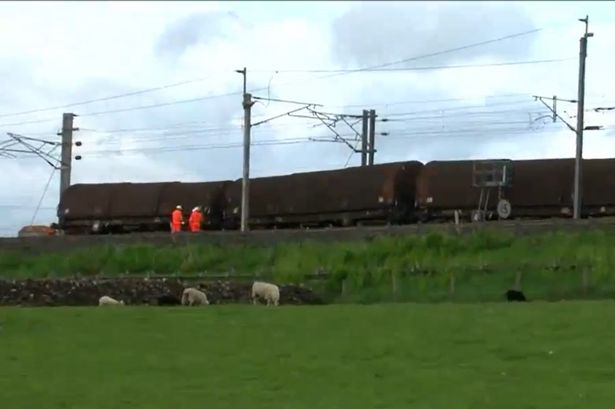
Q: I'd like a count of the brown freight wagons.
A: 3